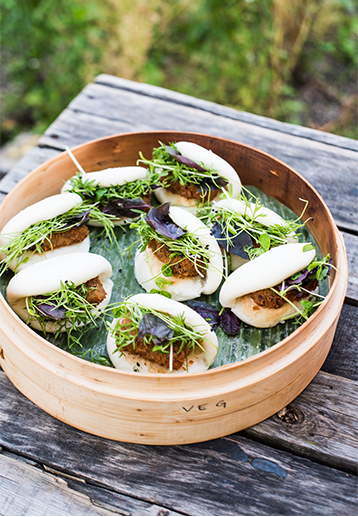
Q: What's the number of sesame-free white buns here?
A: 8